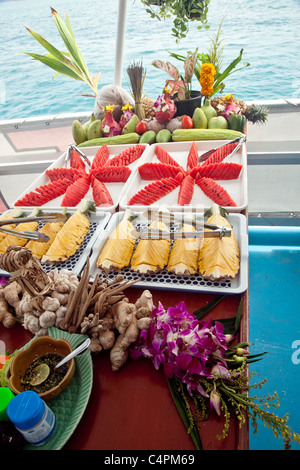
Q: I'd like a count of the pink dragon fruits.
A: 4